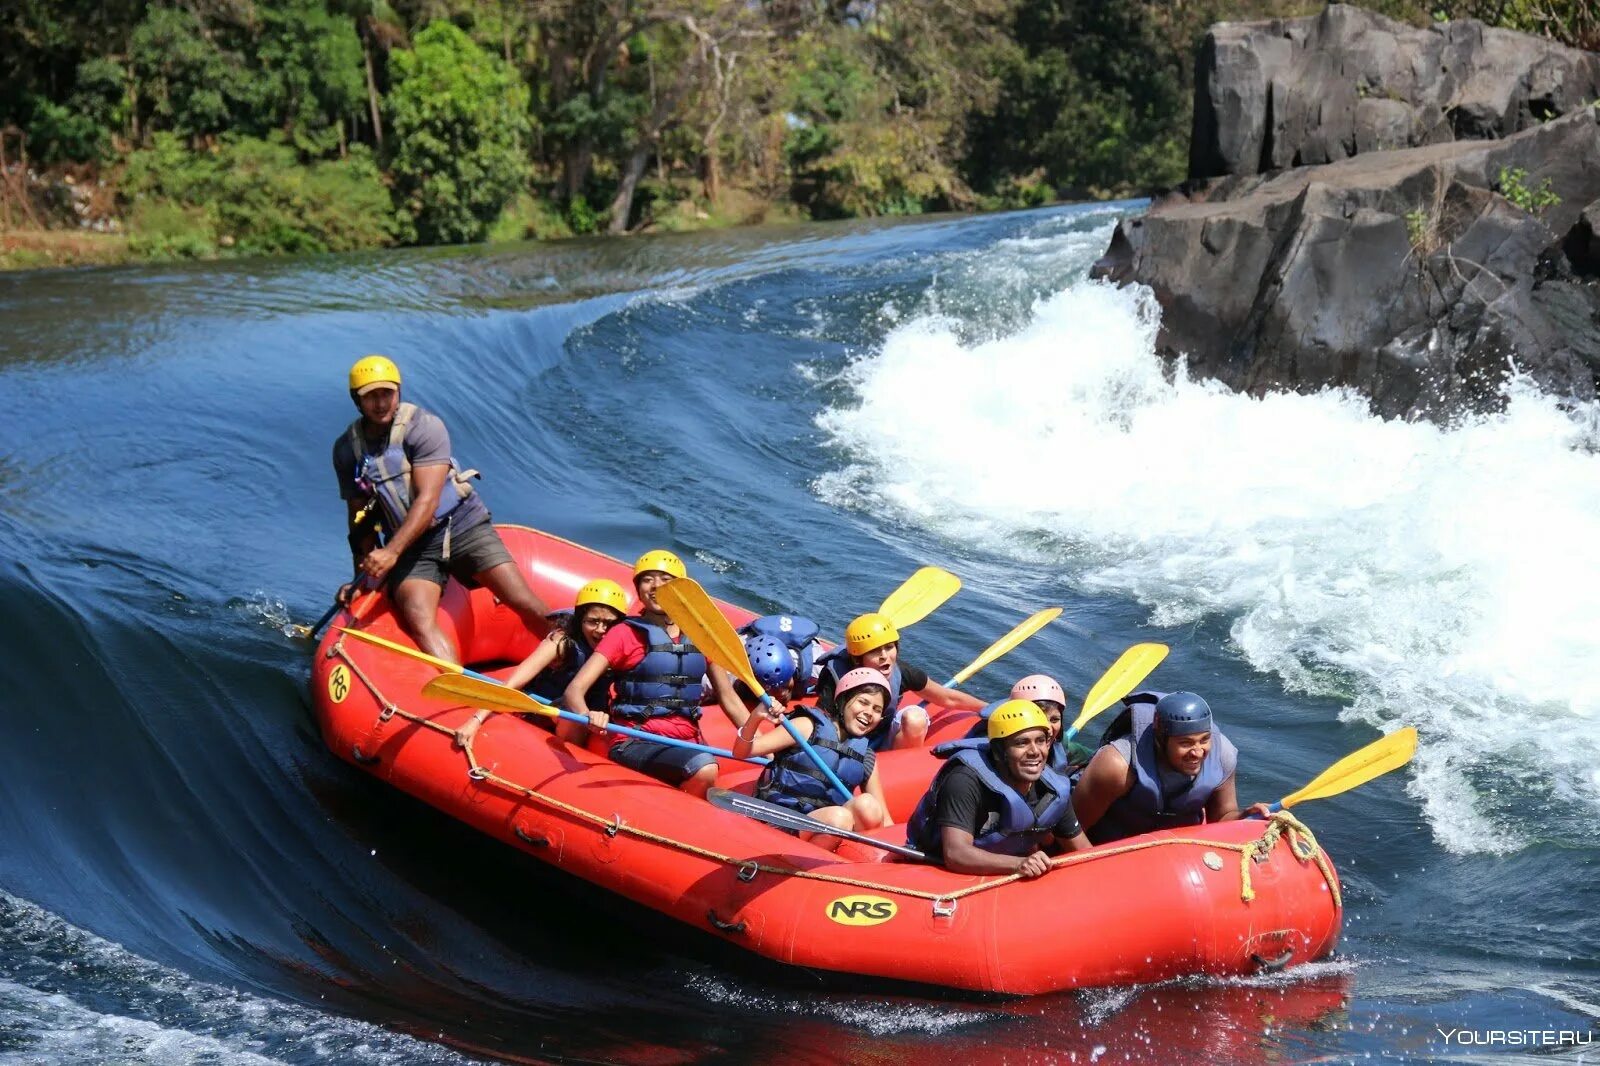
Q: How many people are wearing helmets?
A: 9